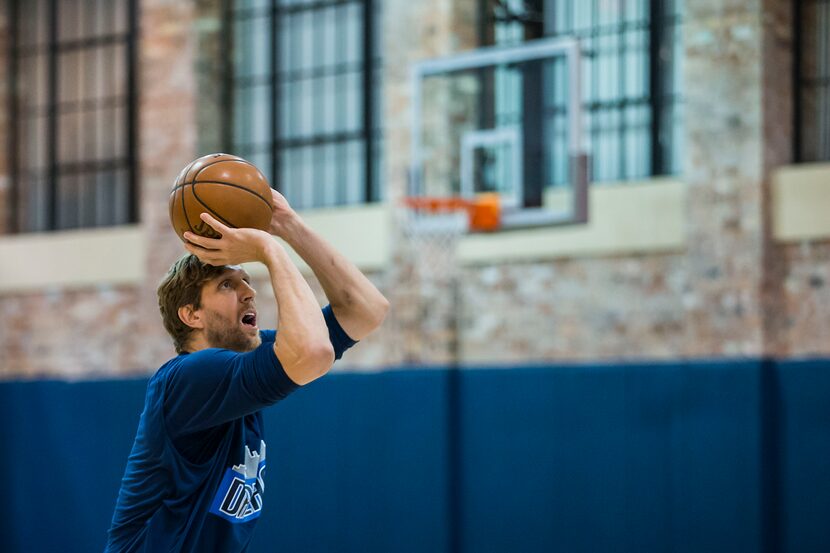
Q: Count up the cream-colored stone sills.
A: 4